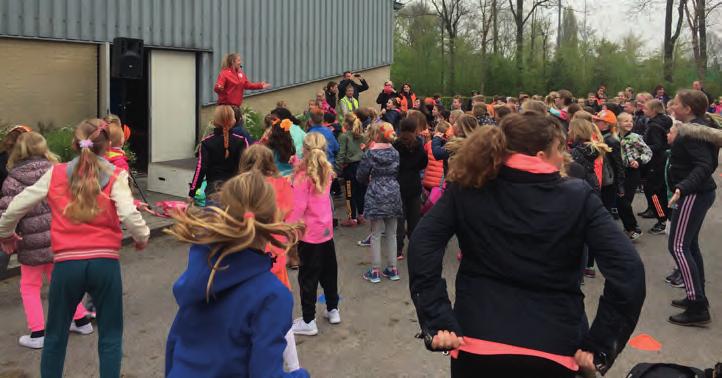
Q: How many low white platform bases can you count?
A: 1